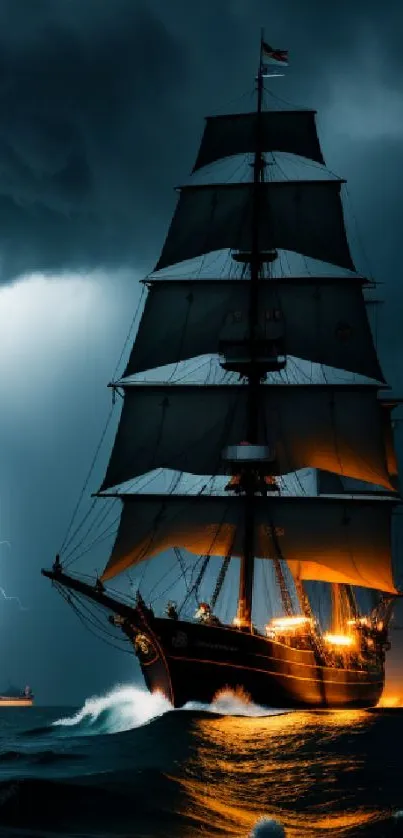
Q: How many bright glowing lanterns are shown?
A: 2